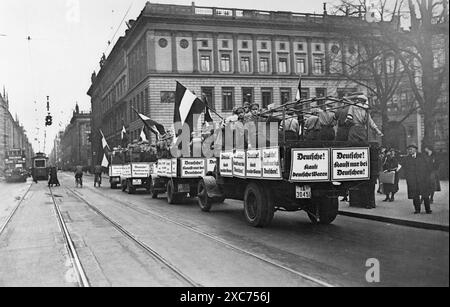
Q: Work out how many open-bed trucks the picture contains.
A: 4